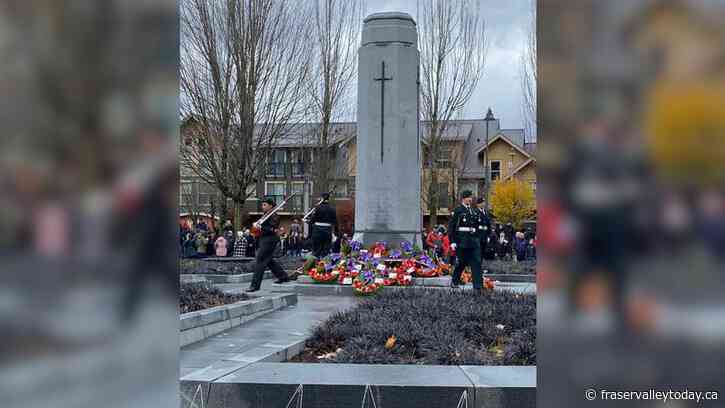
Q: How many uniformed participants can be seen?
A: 4